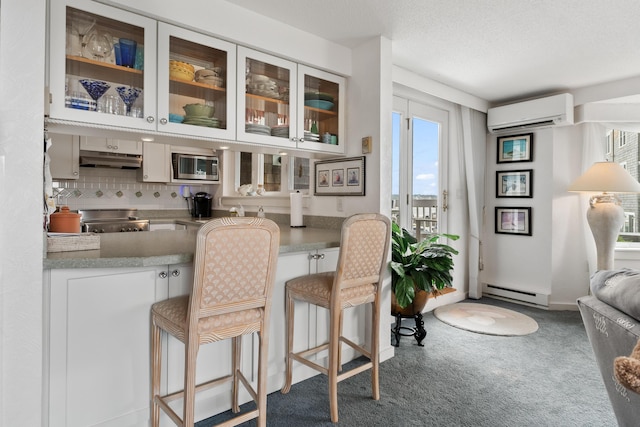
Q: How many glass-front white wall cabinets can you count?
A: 4